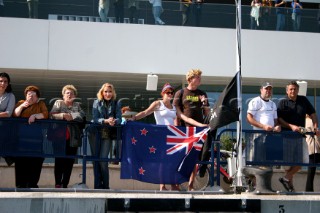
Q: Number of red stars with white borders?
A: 4